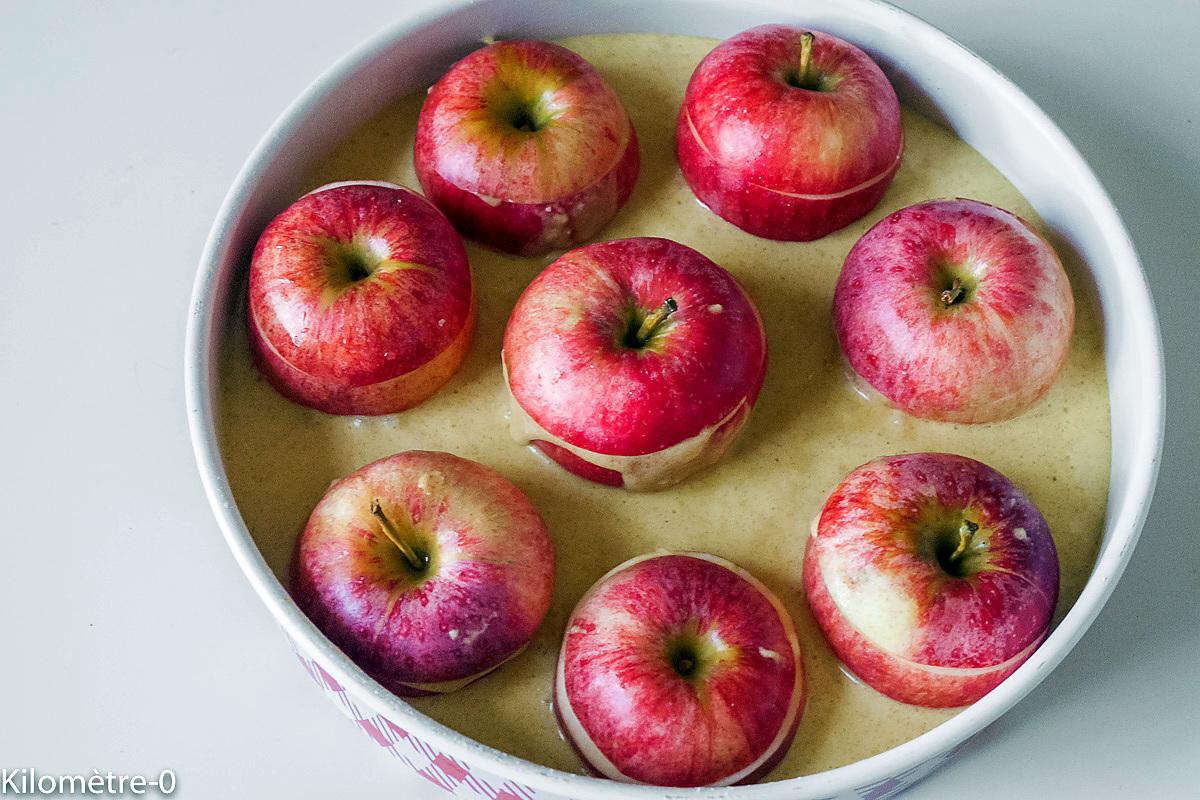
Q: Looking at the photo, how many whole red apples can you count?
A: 8